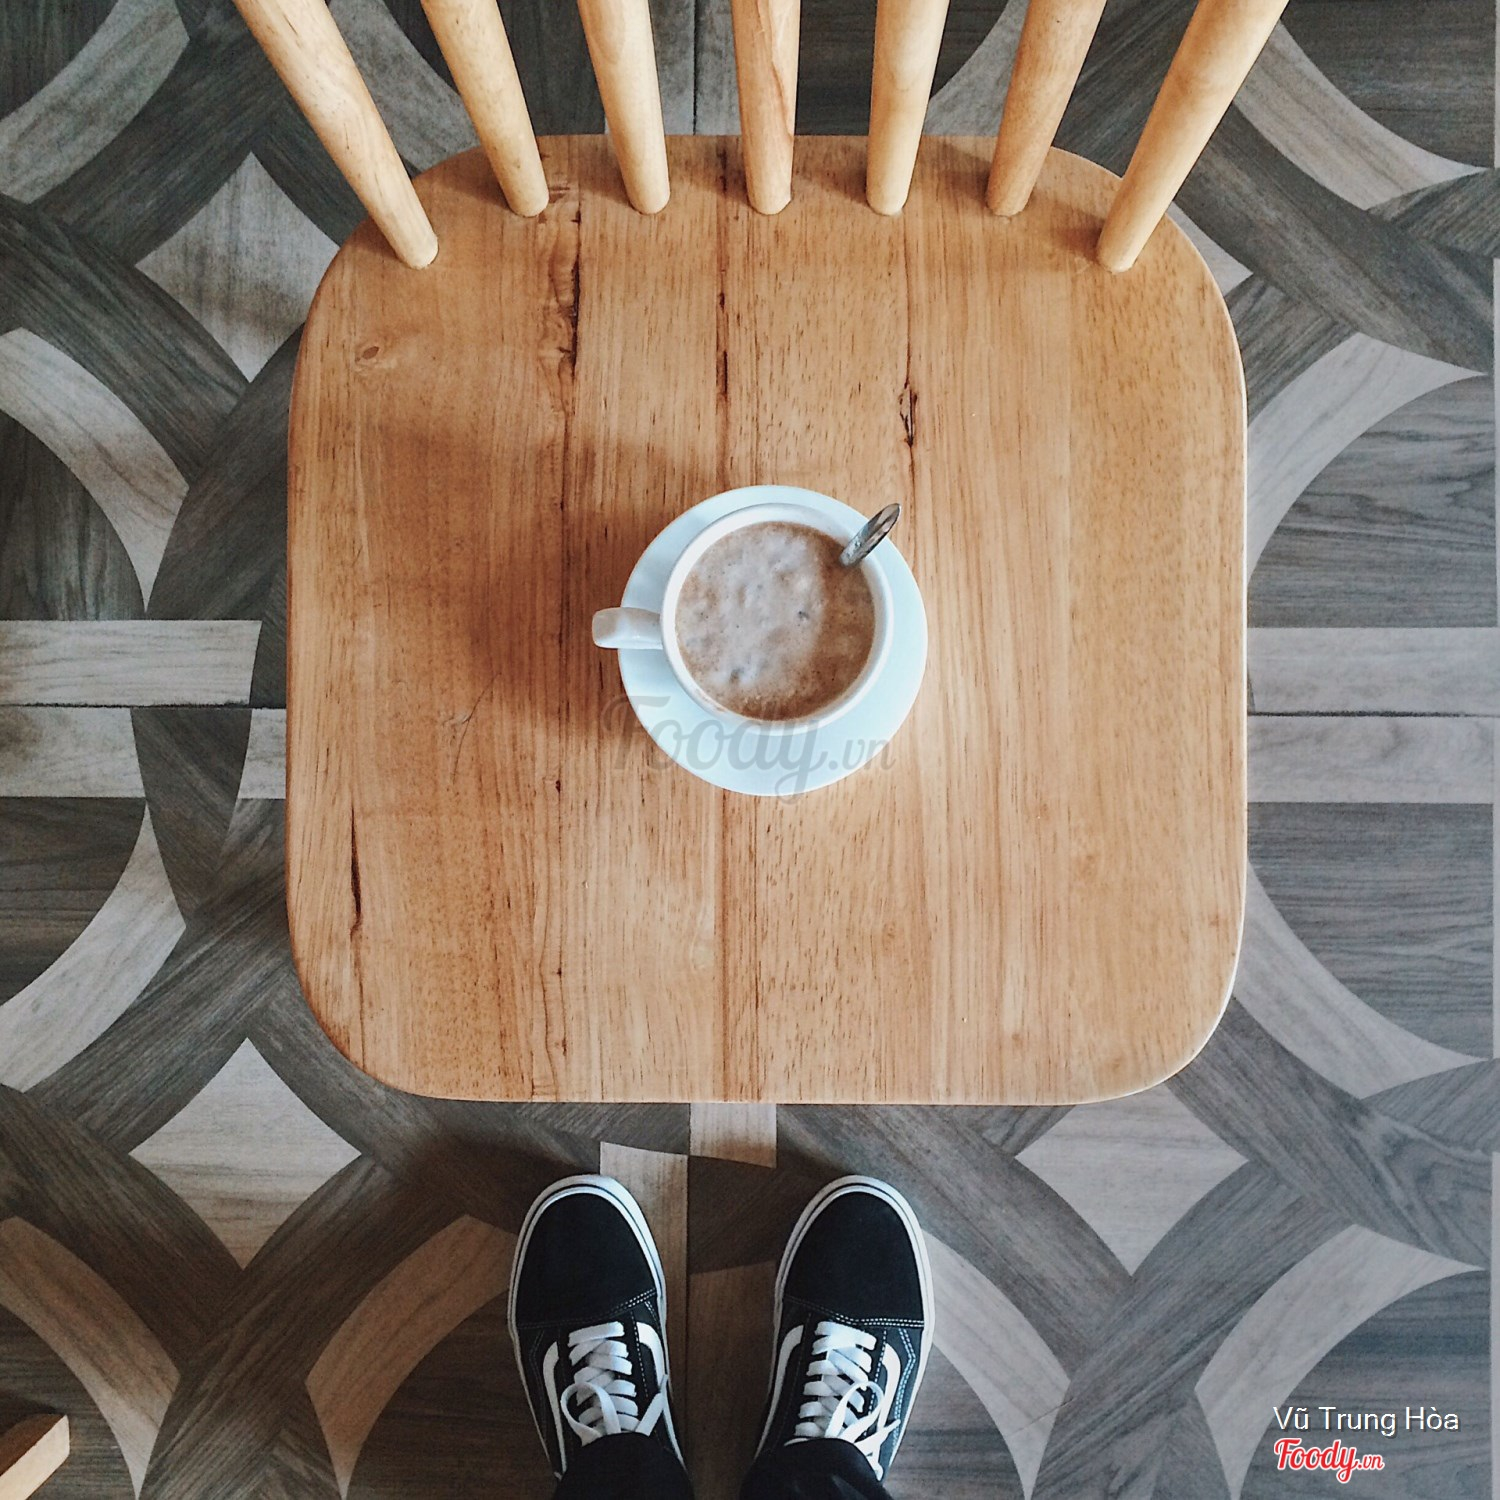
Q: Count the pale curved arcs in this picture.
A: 12